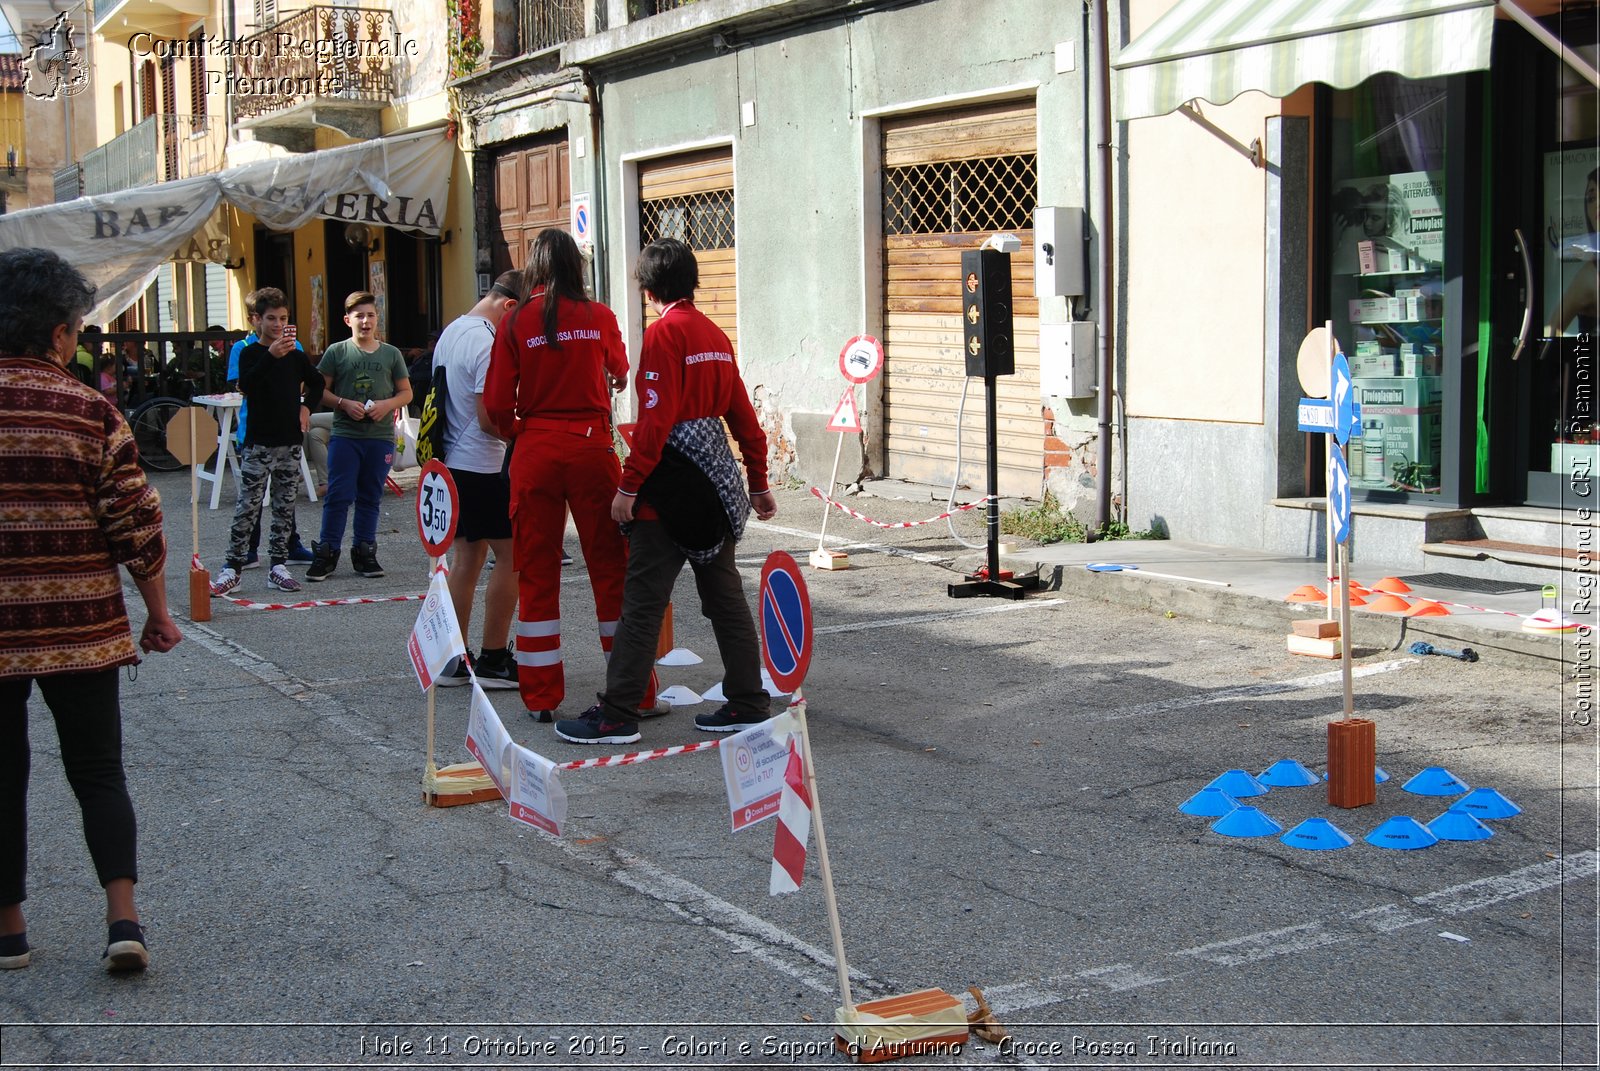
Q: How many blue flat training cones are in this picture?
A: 10